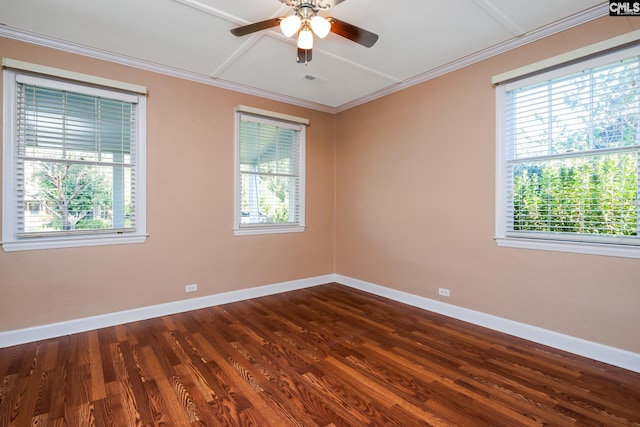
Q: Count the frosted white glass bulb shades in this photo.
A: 3